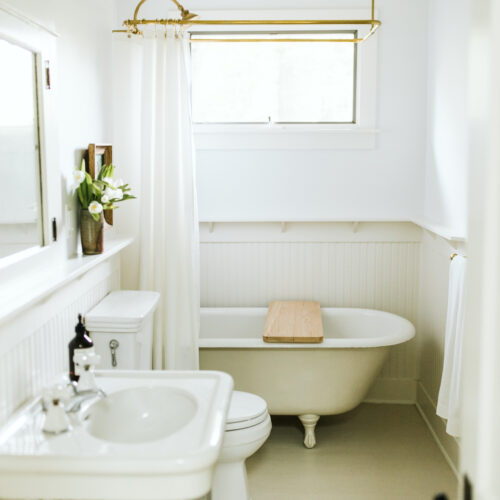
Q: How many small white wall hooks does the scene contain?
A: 3